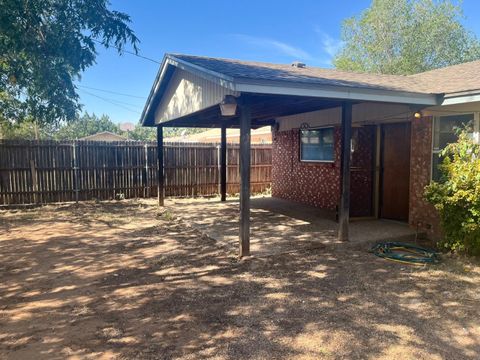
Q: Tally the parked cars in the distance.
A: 0